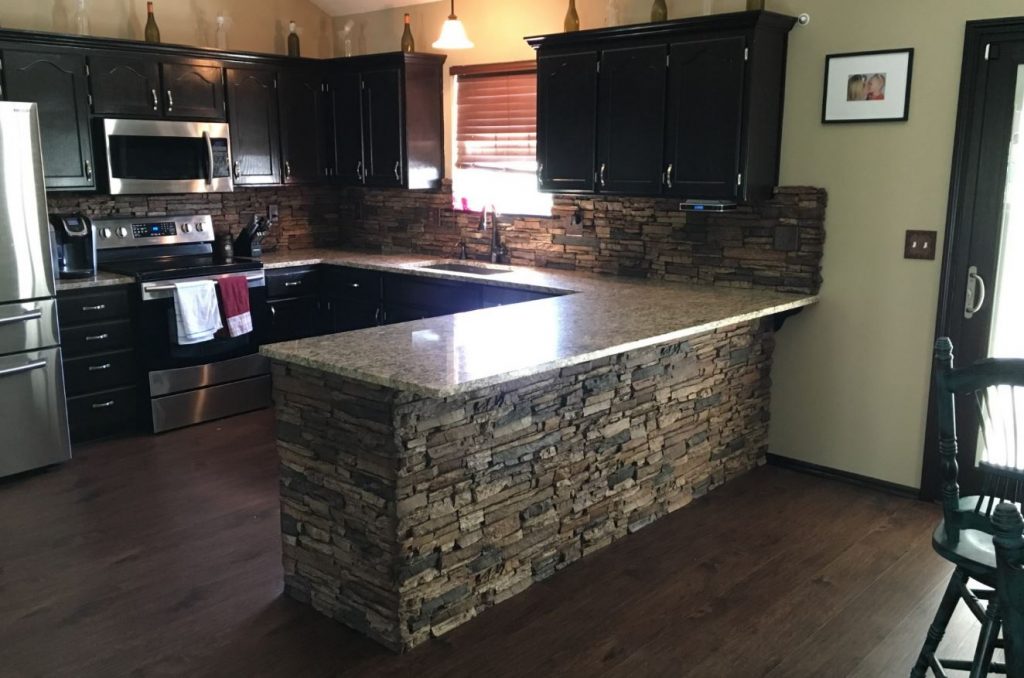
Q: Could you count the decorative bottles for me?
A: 11